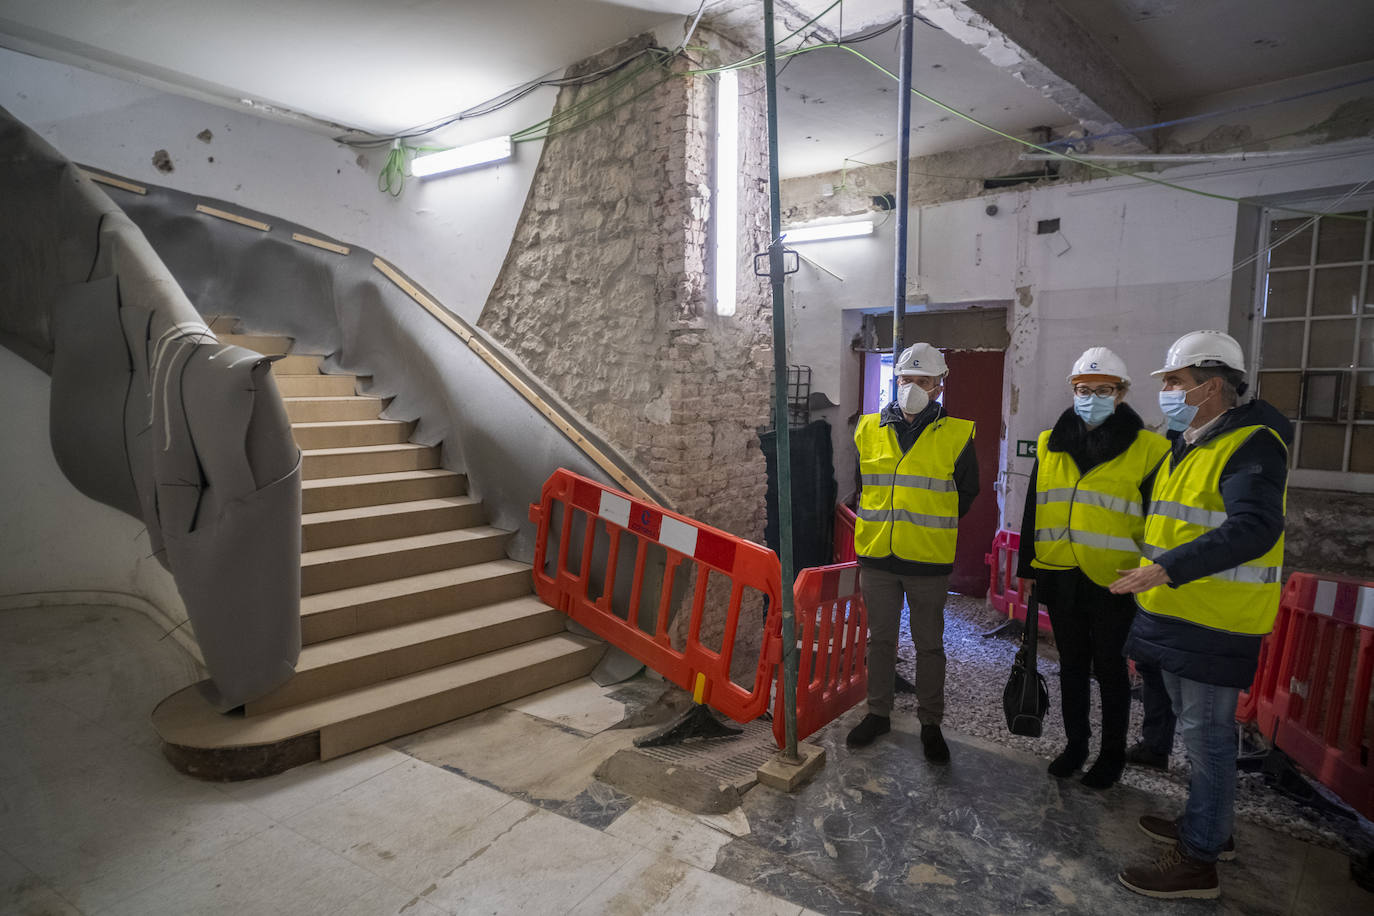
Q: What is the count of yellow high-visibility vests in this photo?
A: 3